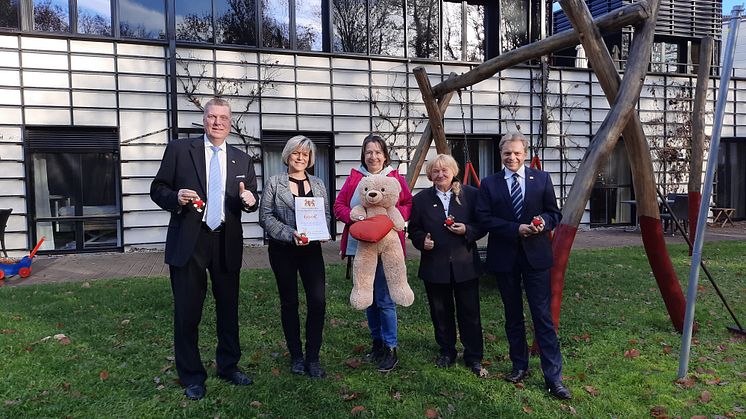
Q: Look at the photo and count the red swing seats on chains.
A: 2